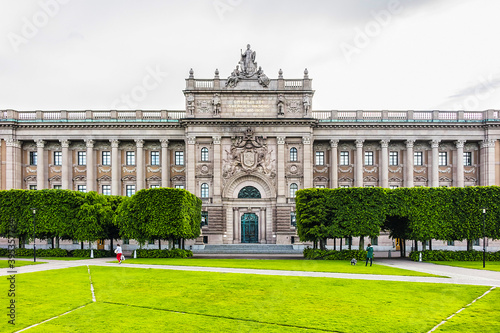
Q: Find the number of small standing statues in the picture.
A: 4